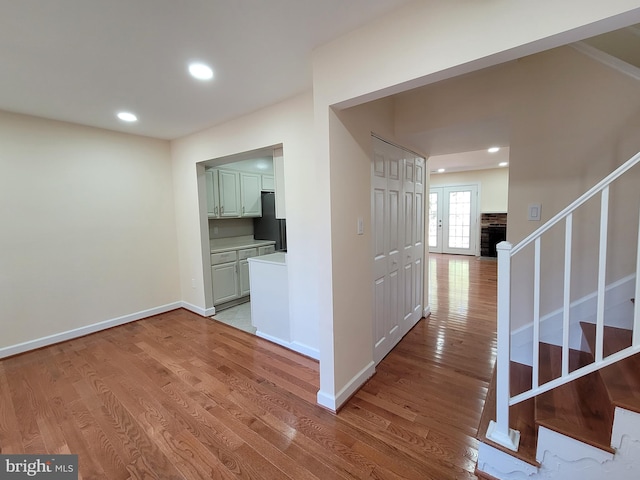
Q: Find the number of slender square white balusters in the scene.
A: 4